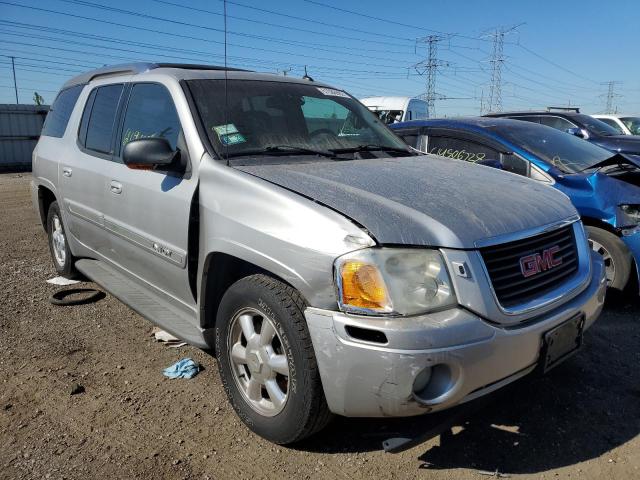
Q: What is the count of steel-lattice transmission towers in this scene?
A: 3